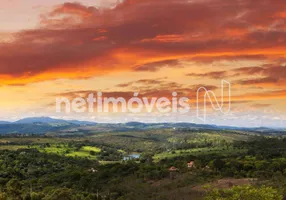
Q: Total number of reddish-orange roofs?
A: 2